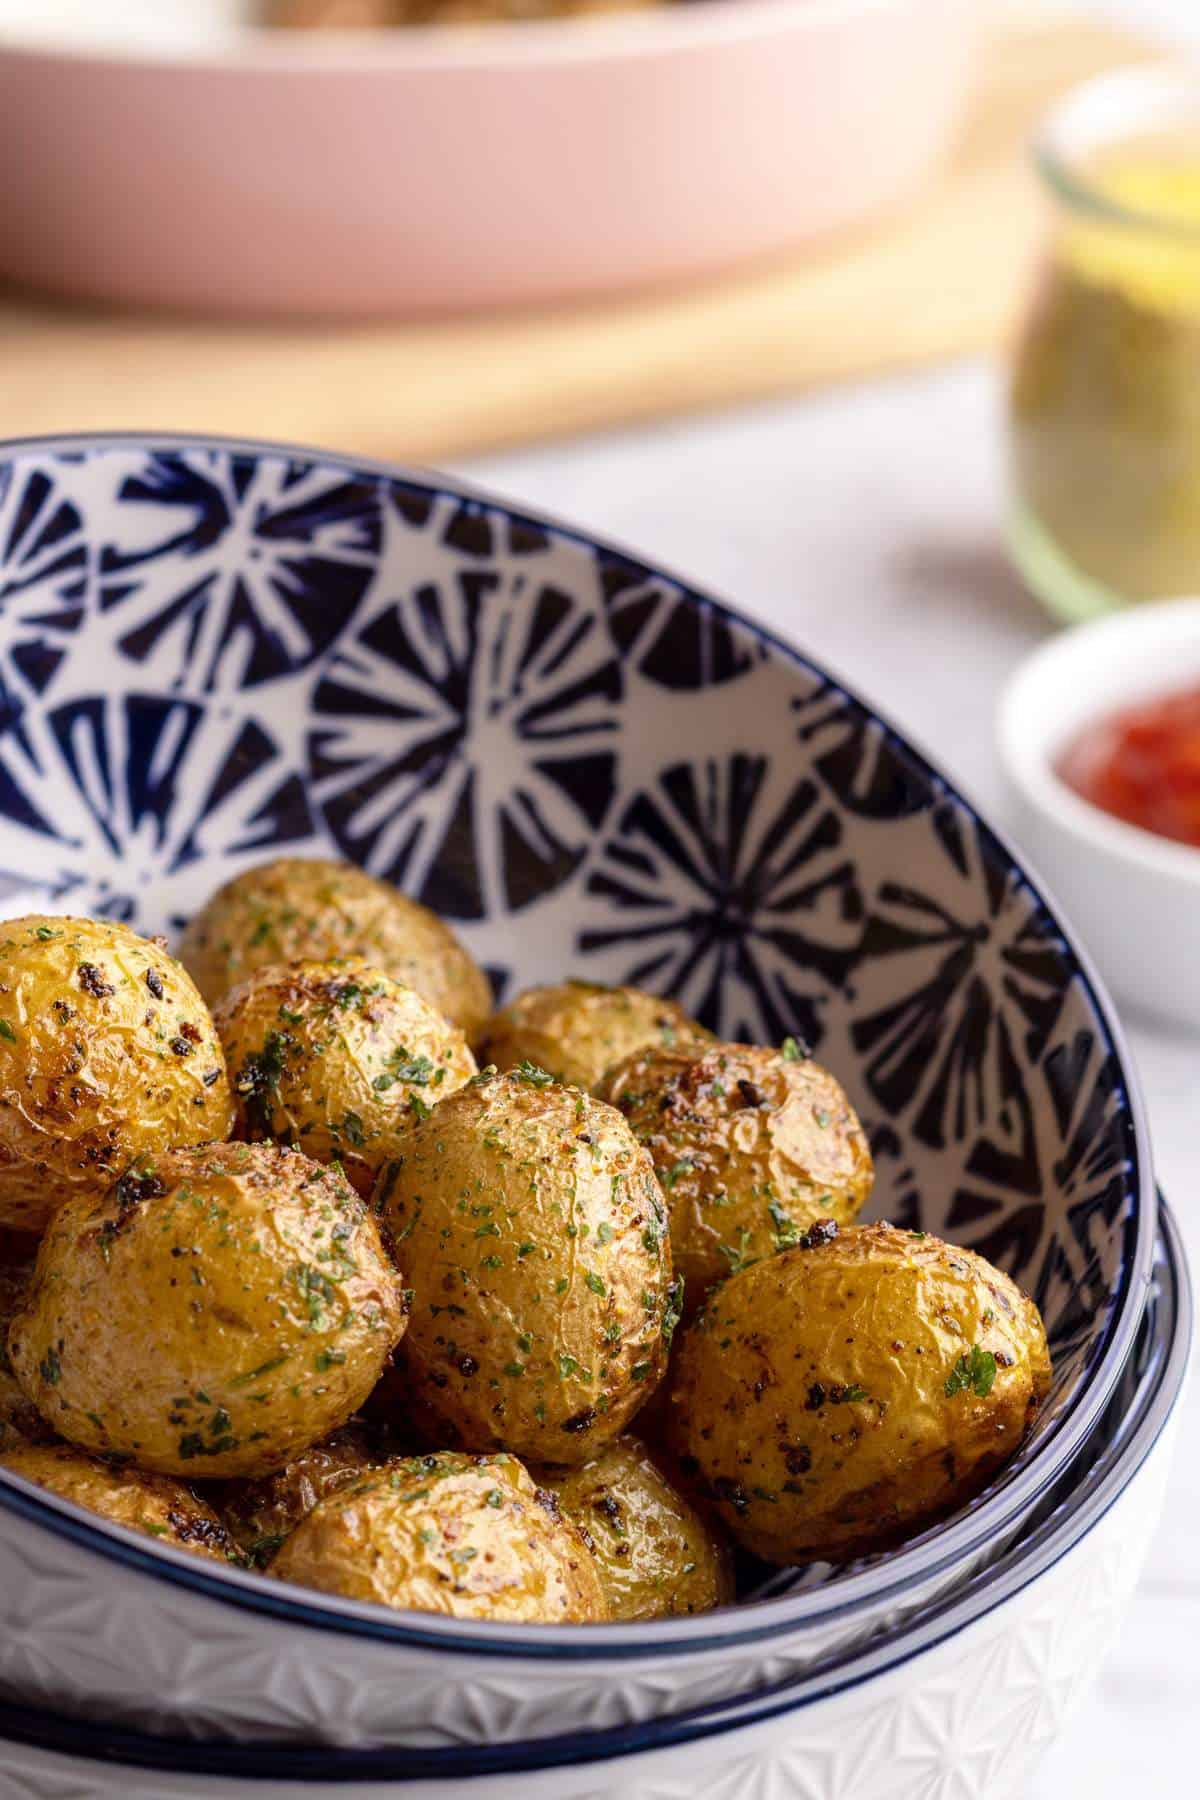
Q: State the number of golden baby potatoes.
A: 12